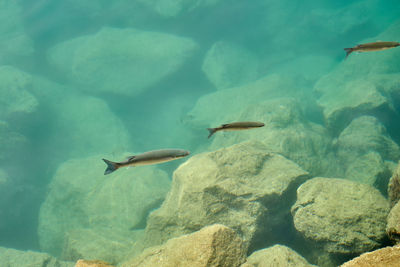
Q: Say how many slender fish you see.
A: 3